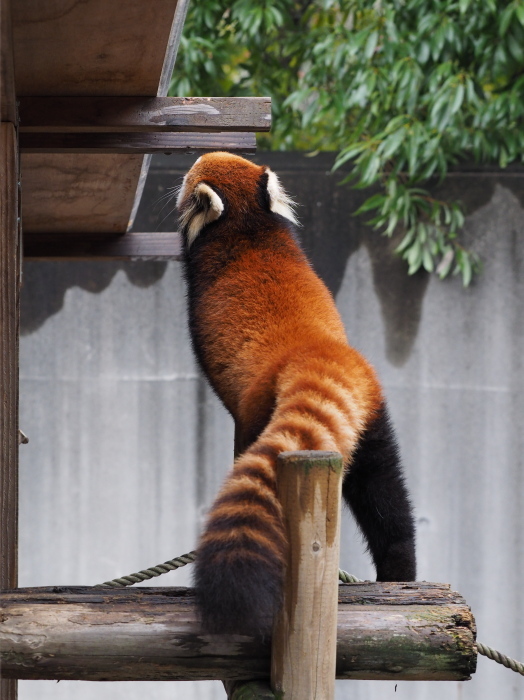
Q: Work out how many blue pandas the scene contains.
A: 0